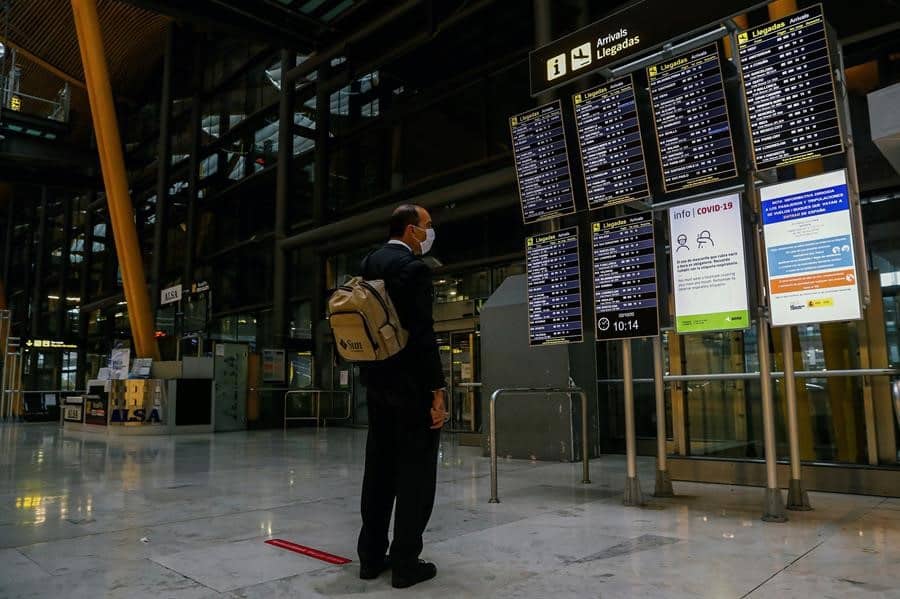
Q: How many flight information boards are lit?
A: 6